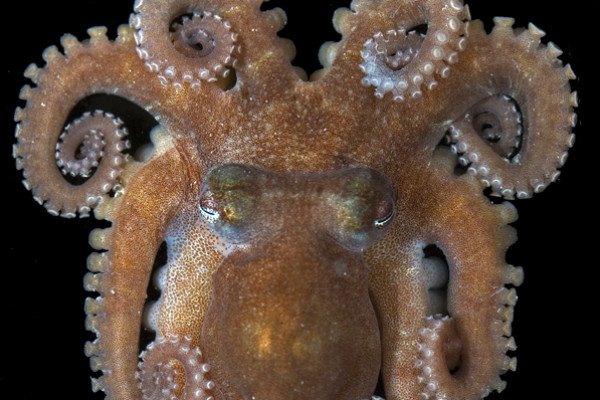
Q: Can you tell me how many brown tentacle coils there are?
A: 6